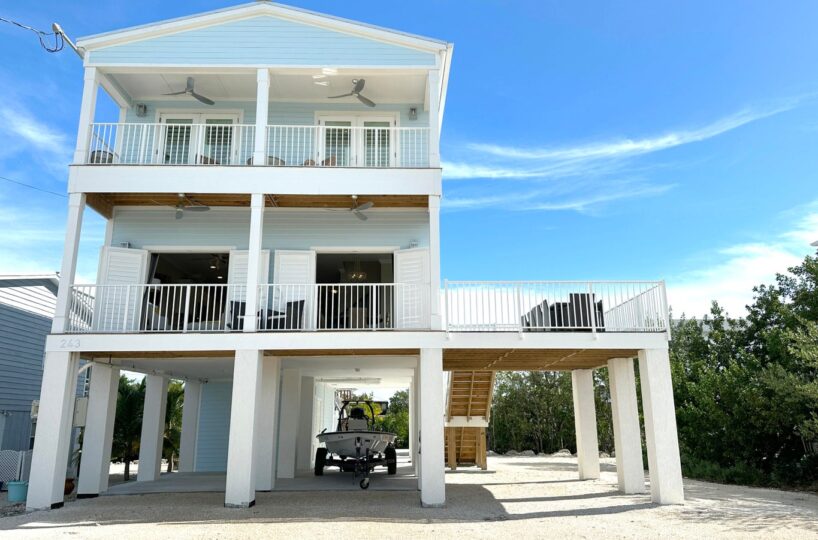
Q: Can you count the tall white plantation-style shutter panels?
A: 4